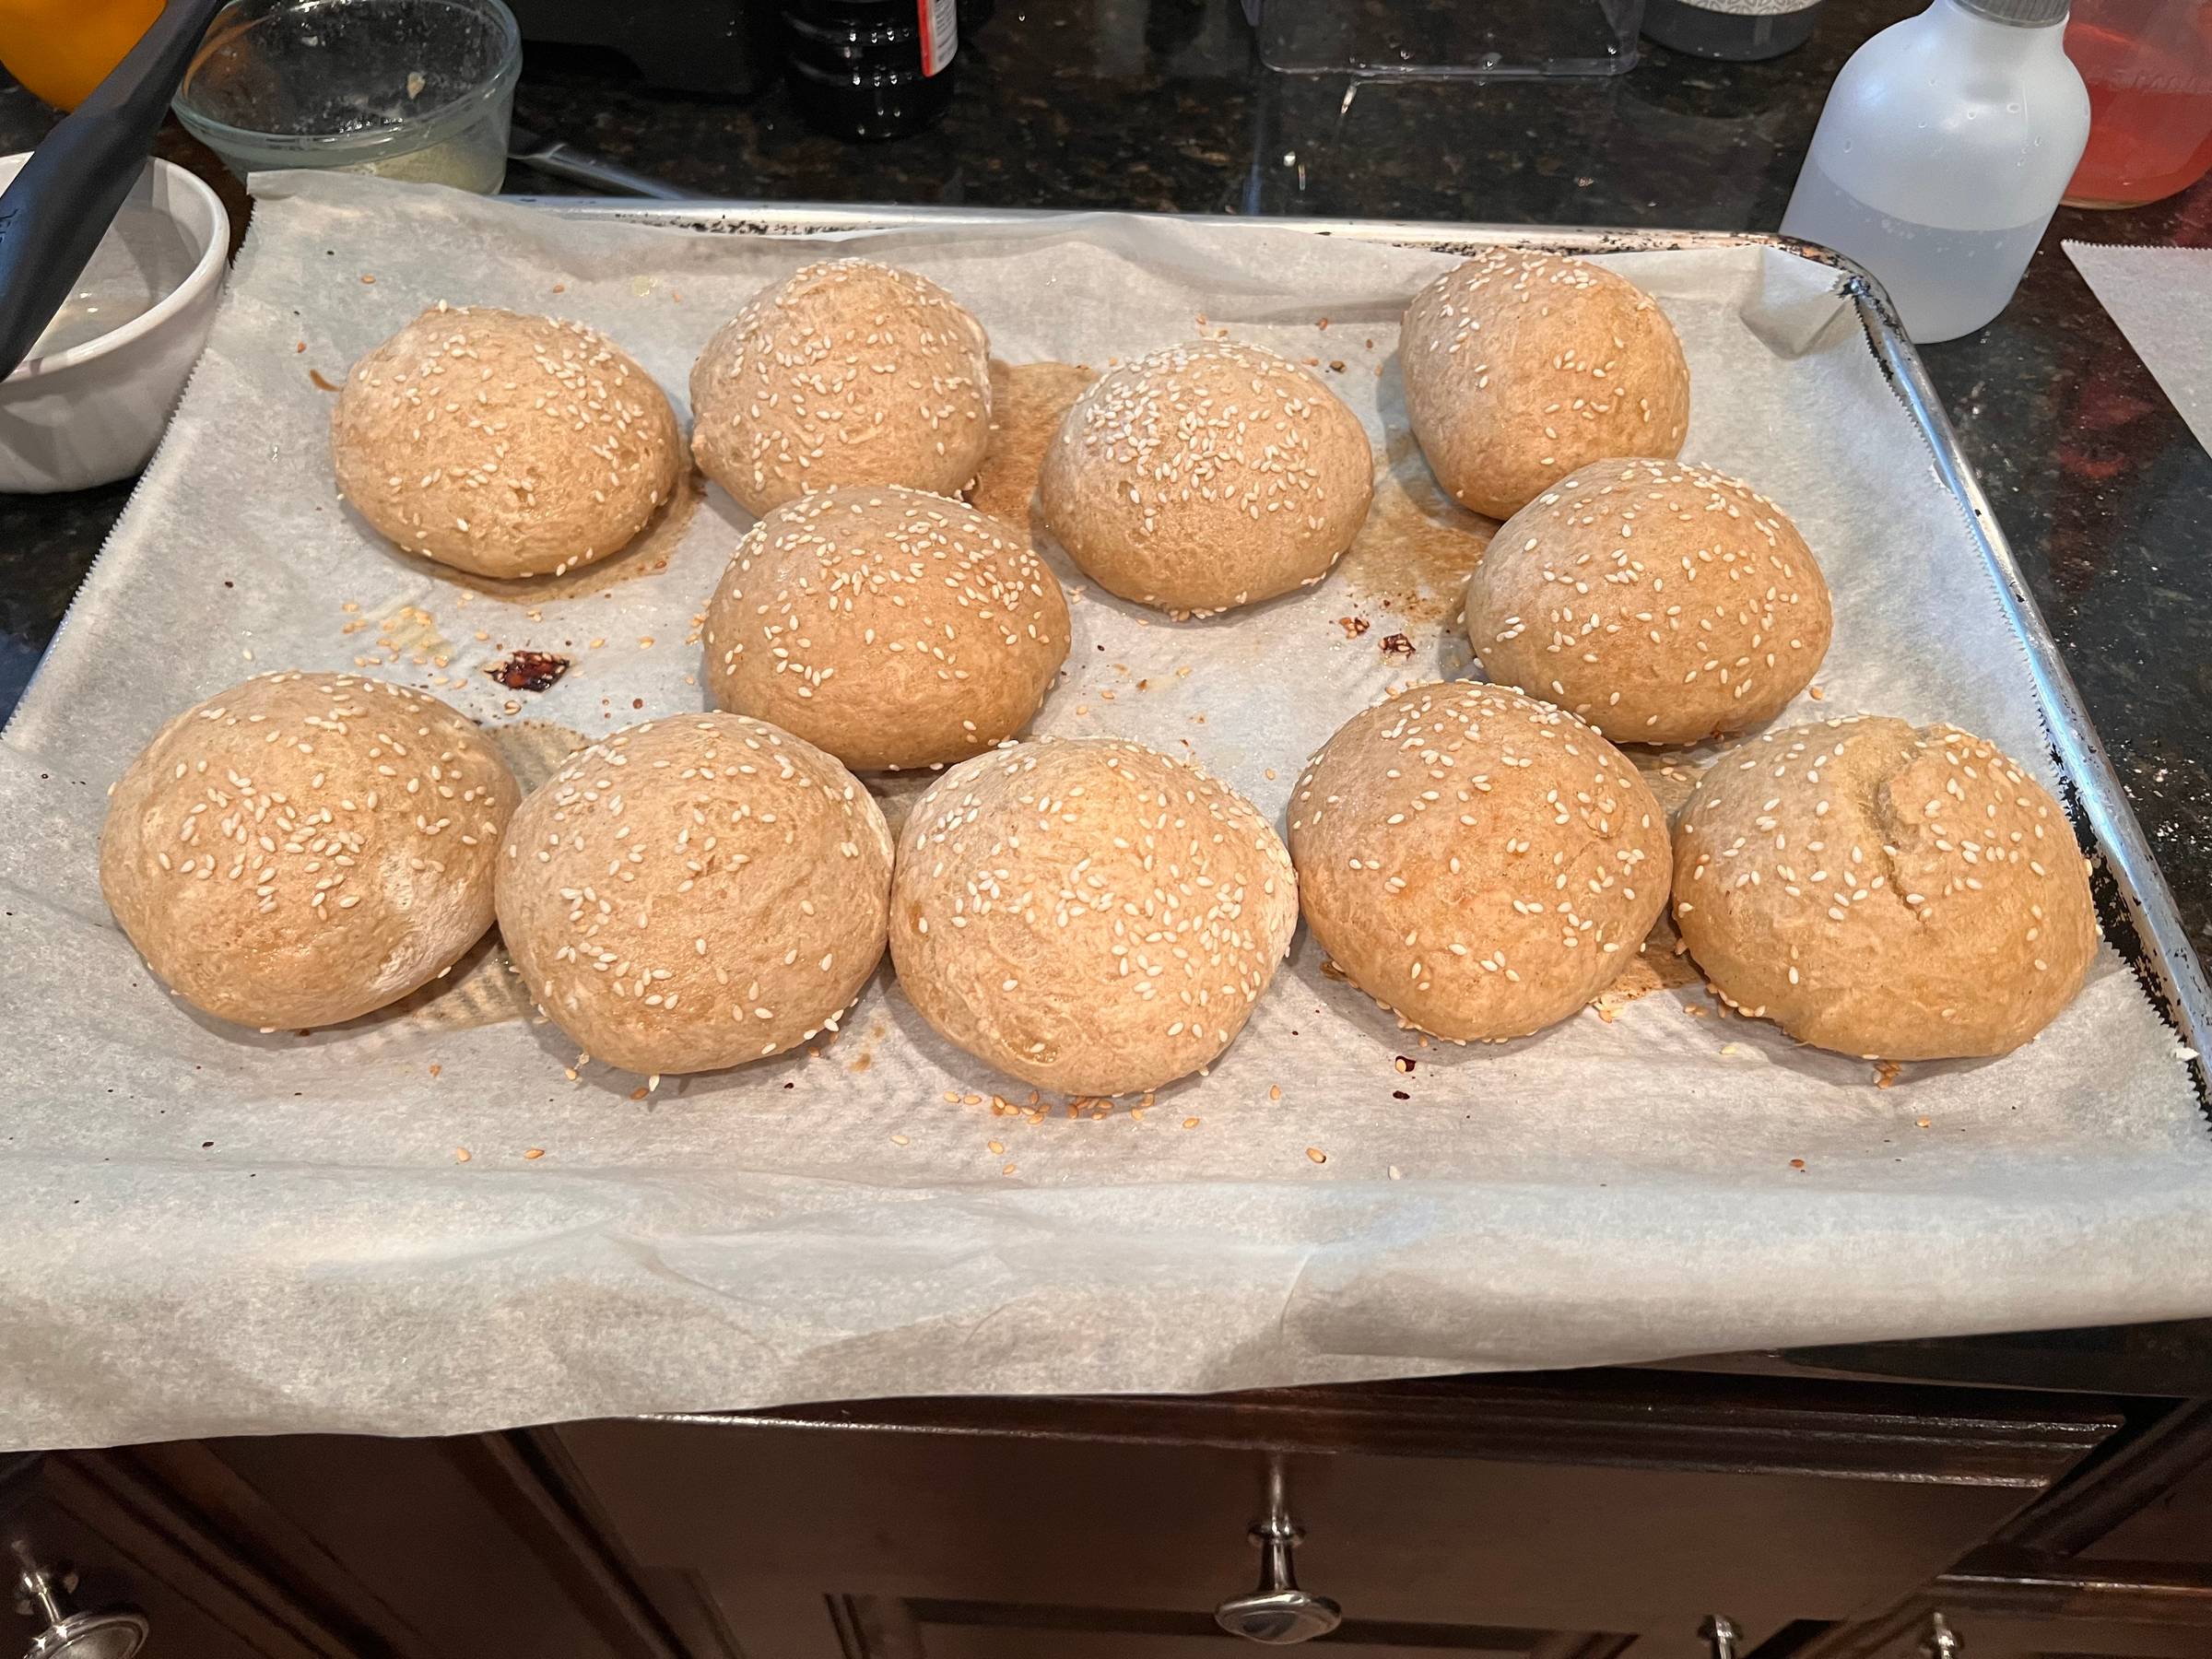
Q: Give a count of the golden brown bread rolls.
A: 11